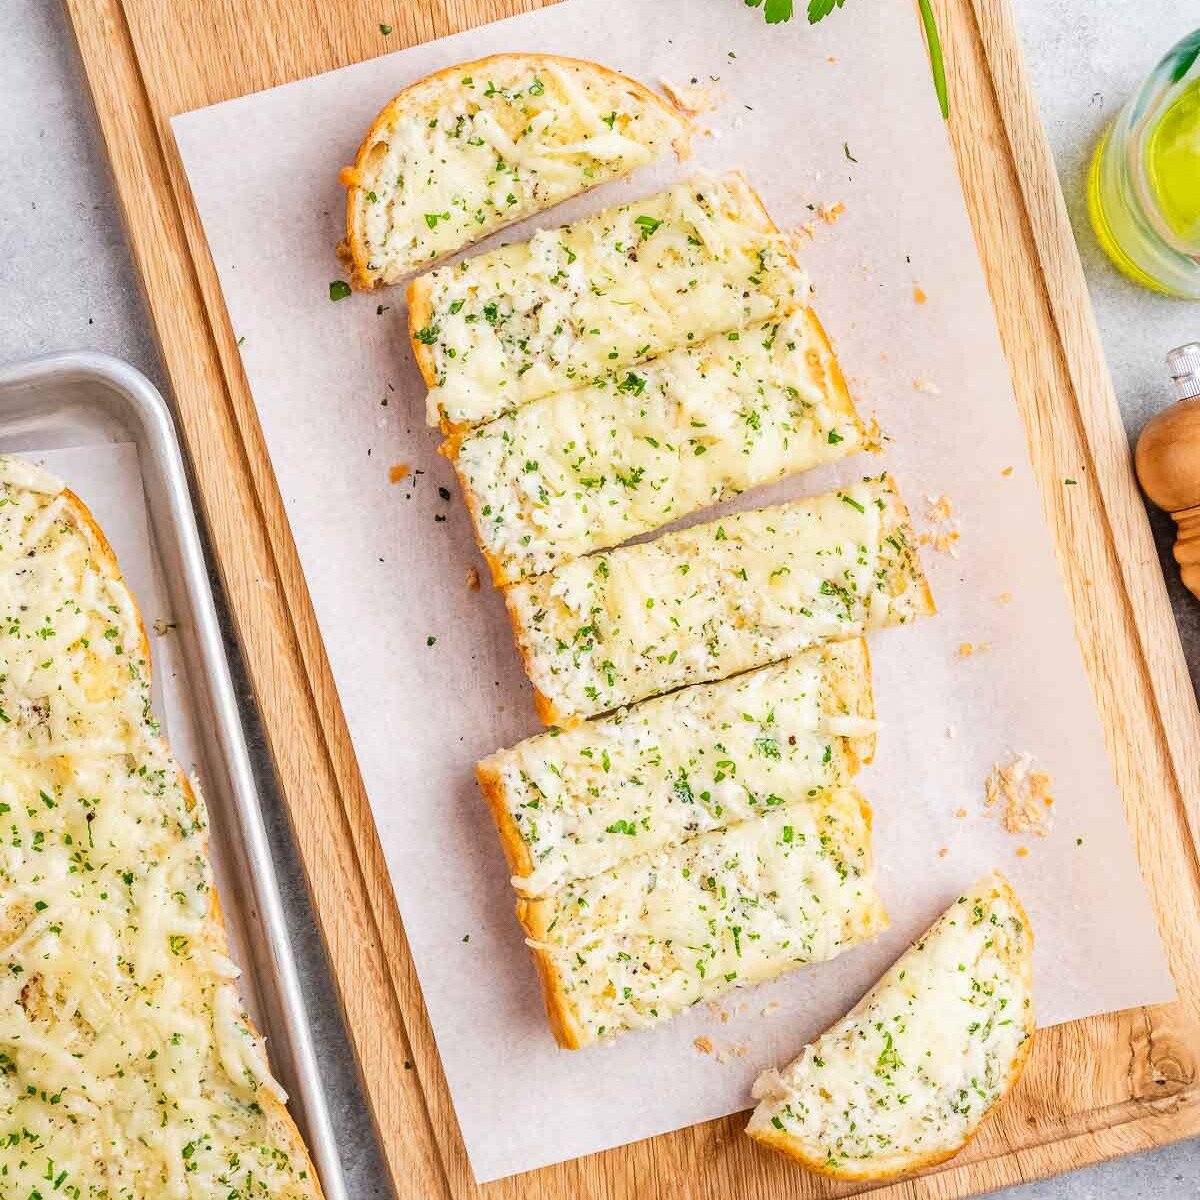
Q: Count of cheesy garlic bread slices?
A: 7